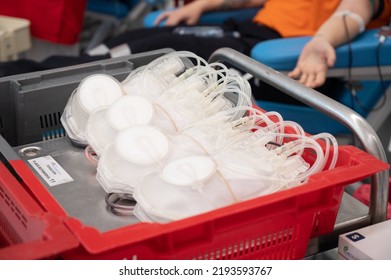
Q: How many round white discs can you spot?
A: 4